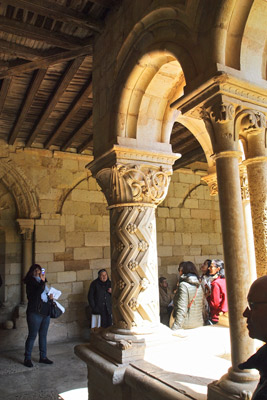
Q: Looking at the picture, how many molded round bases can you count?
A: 2